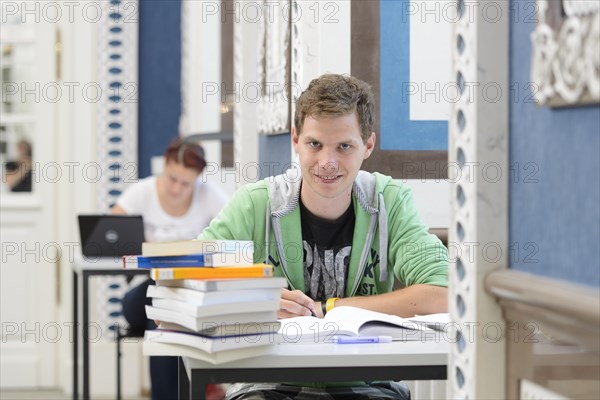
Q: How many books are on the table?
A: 11